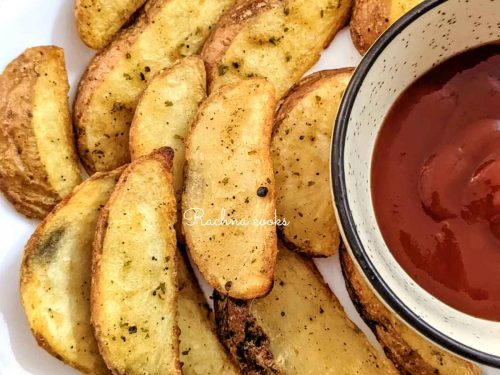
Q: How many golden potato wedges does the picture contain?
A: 13